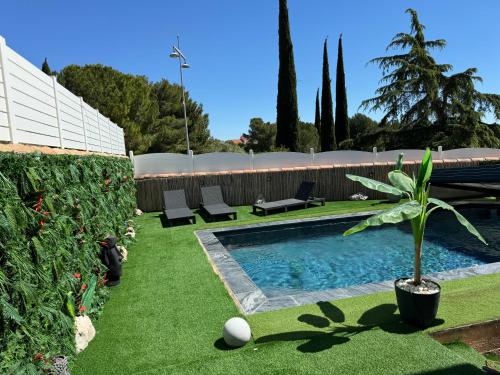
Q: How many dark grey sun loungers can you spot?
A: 3